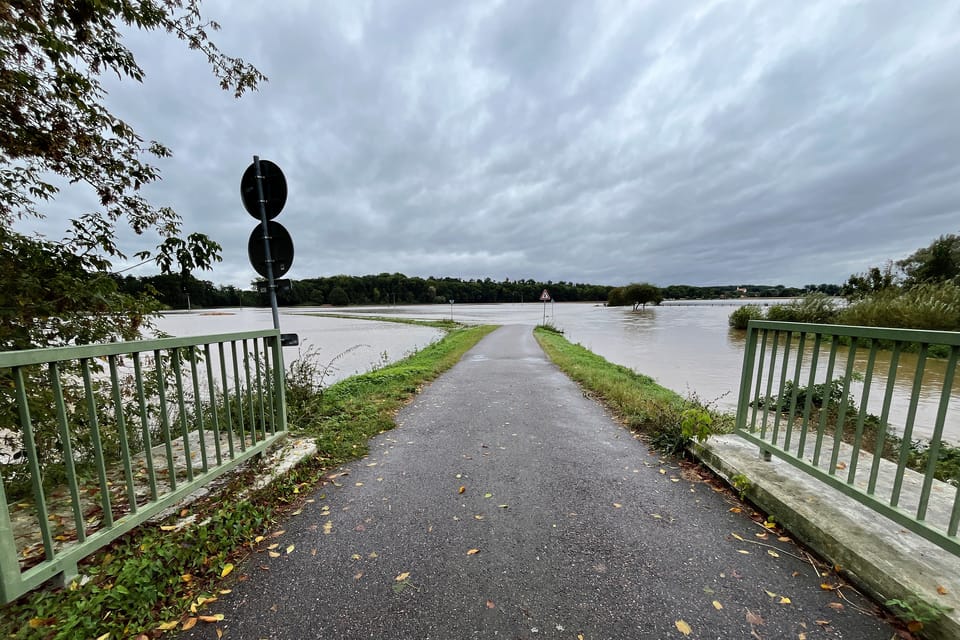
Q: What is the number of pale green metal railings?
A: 2